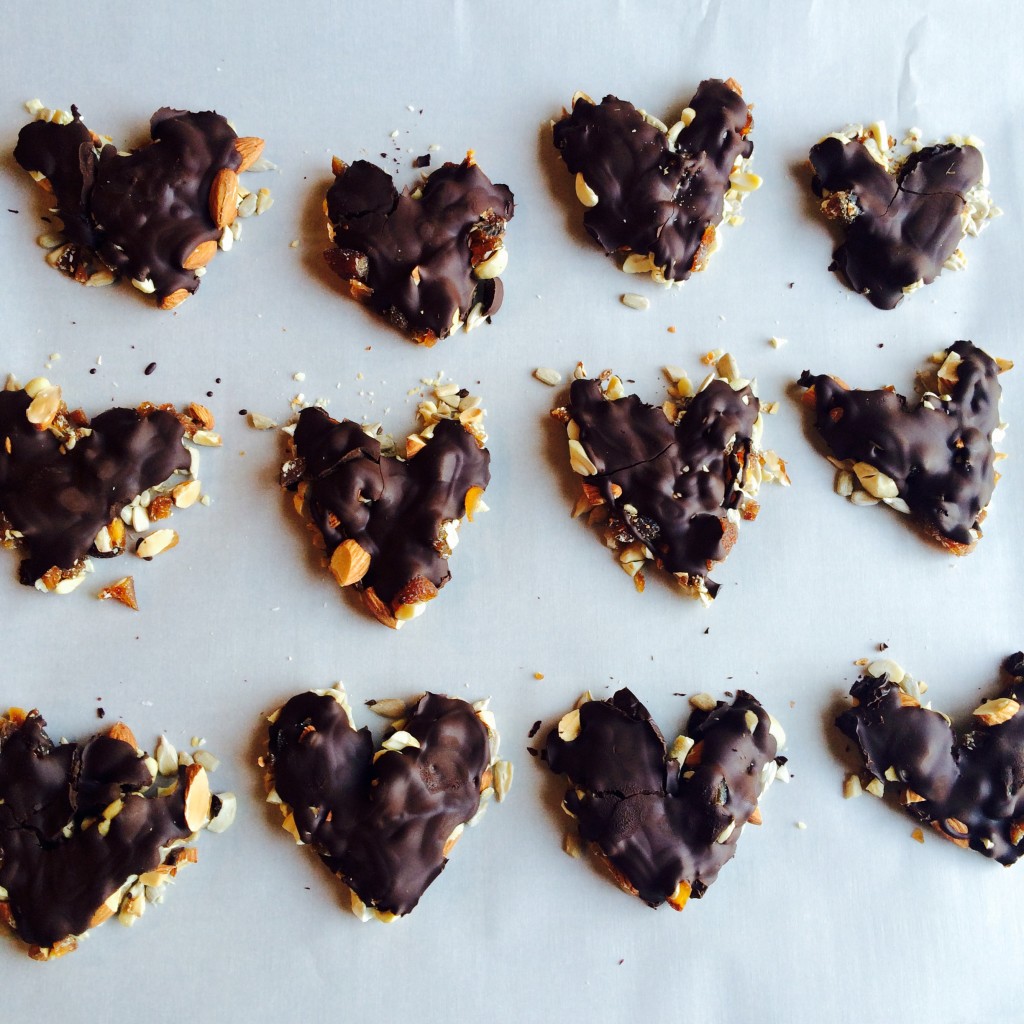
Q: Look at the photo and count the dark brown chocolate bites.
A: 12